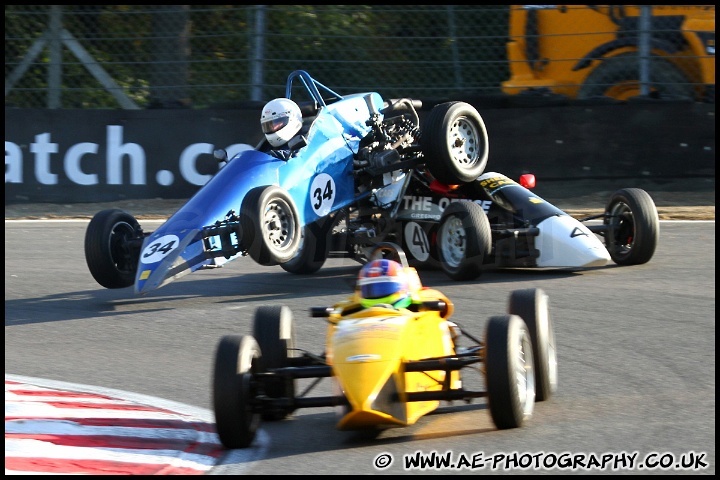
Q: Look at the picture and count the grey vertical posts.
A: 4